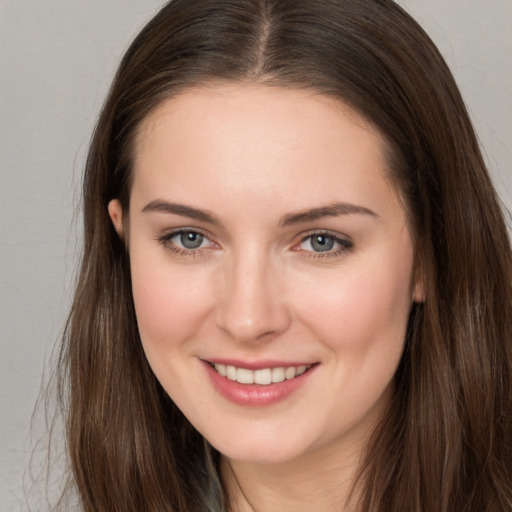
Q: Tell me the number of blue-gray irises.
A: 2